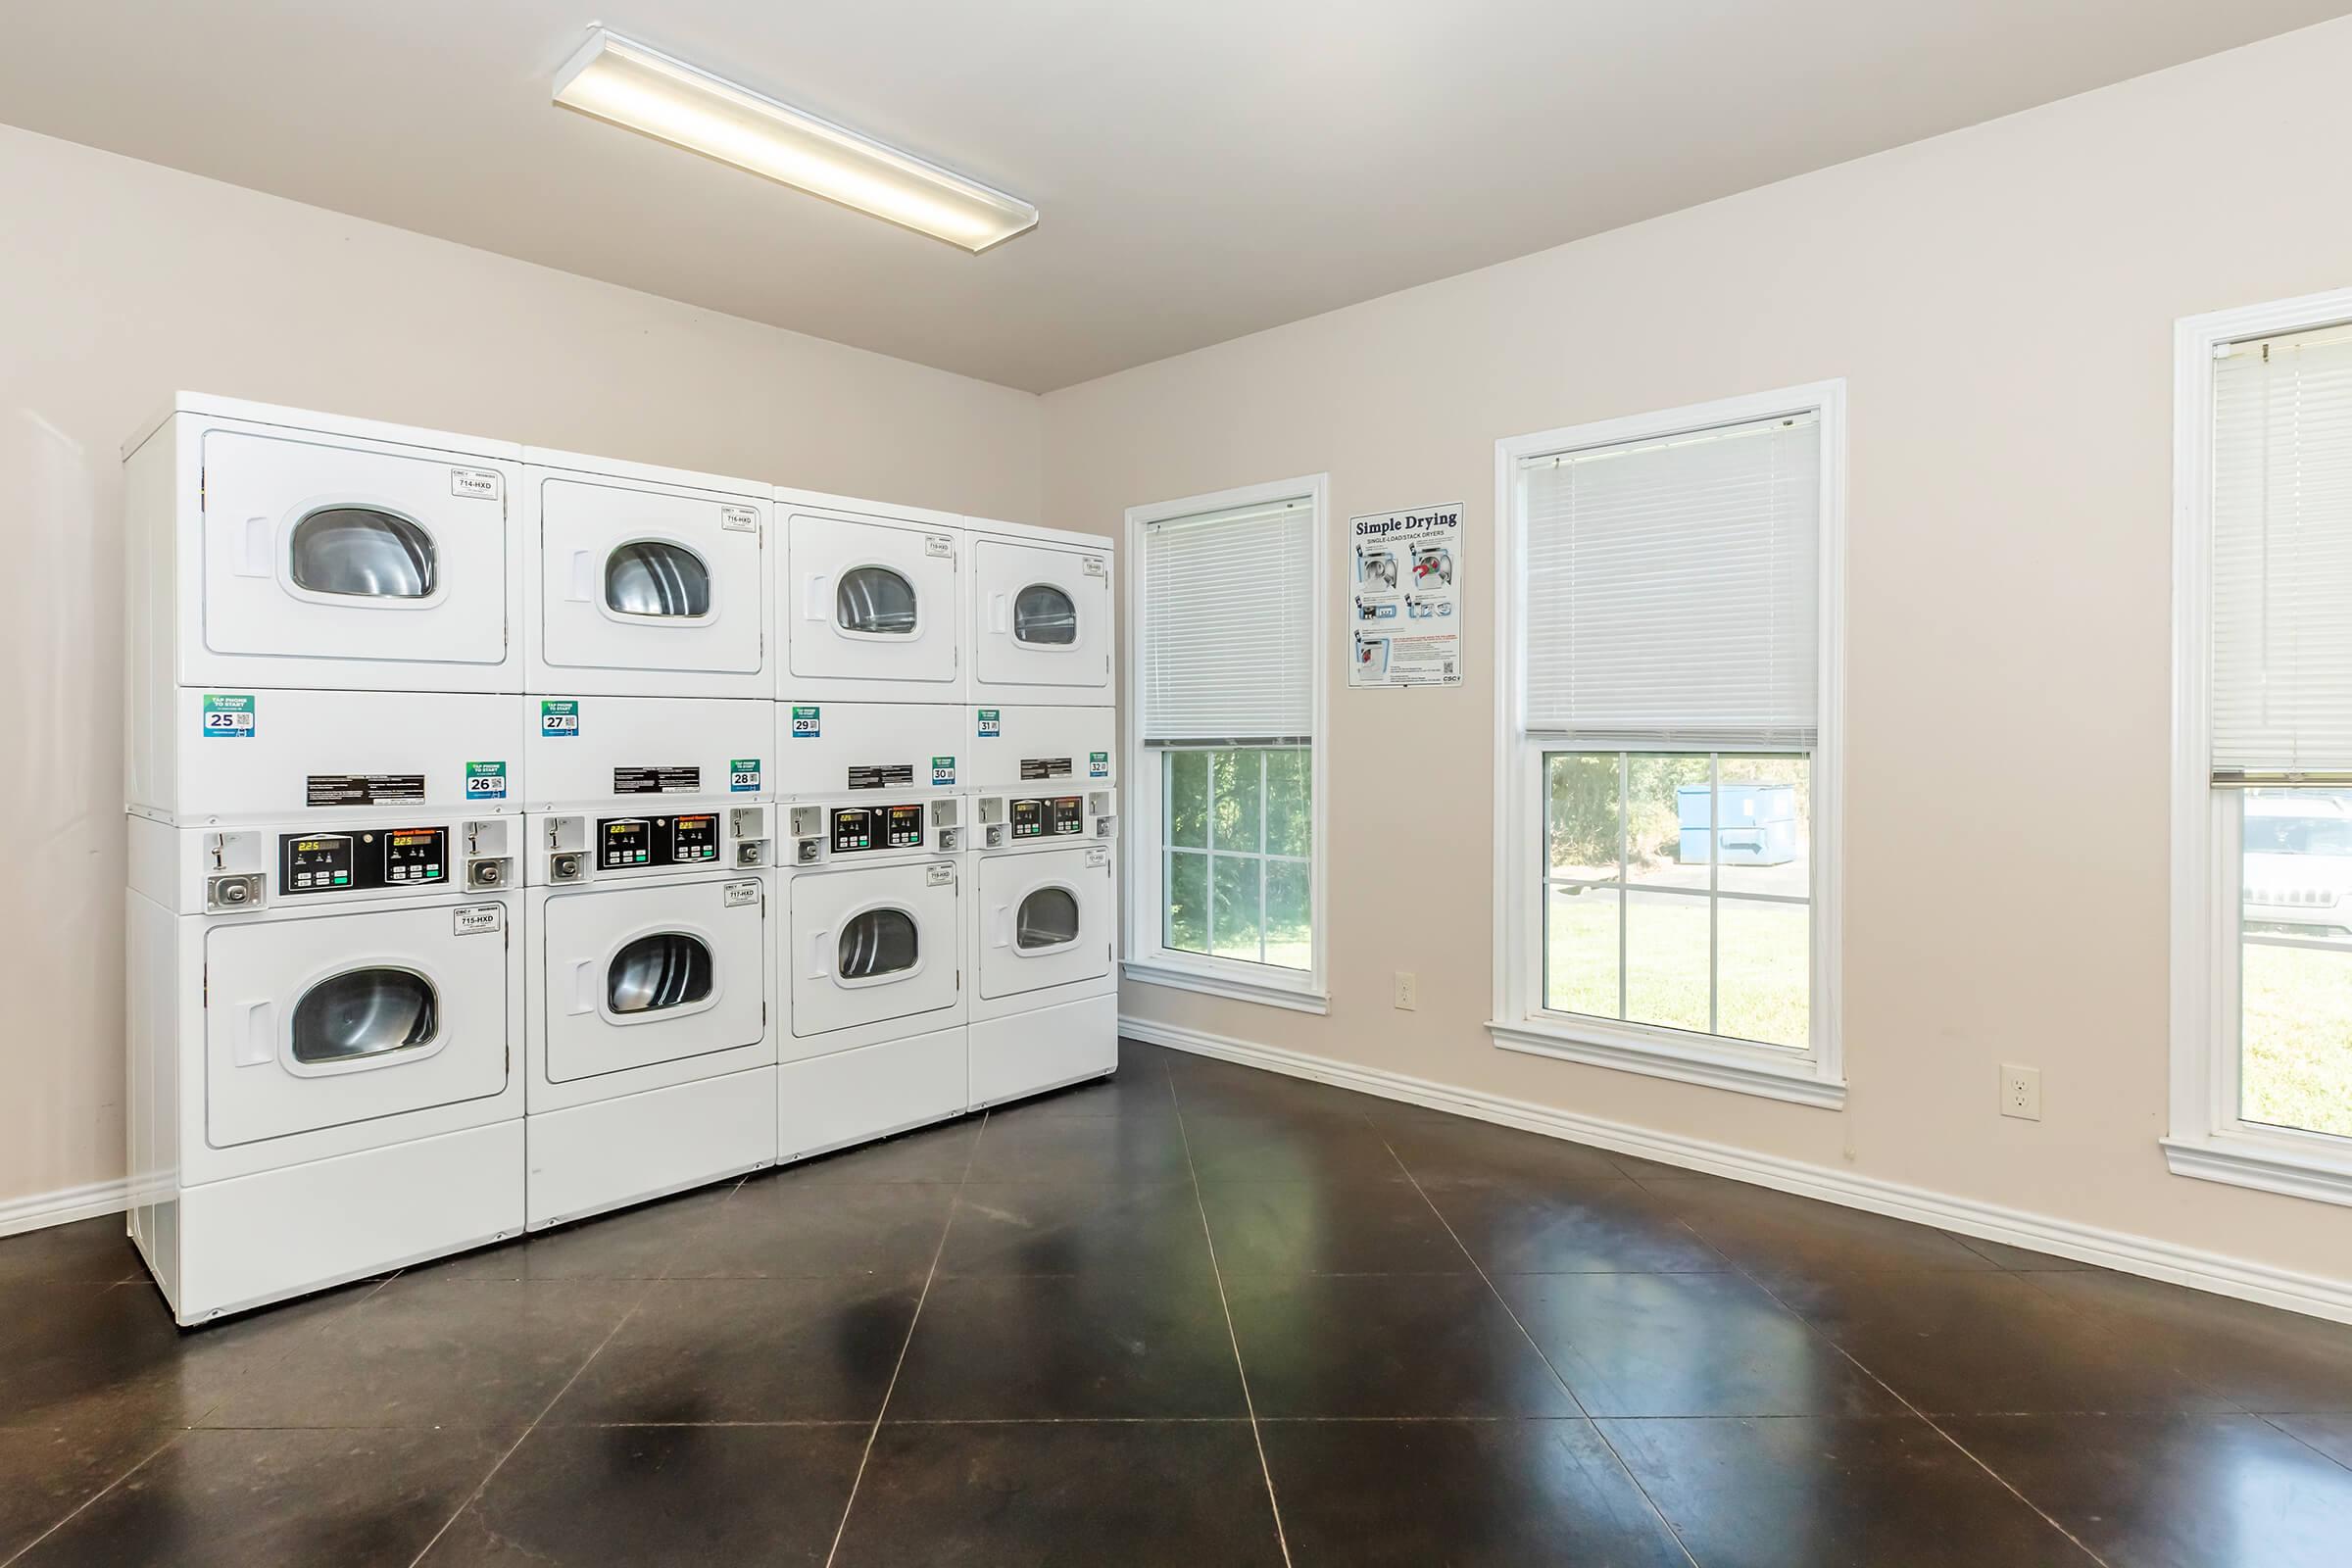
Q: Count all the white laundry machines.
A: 8